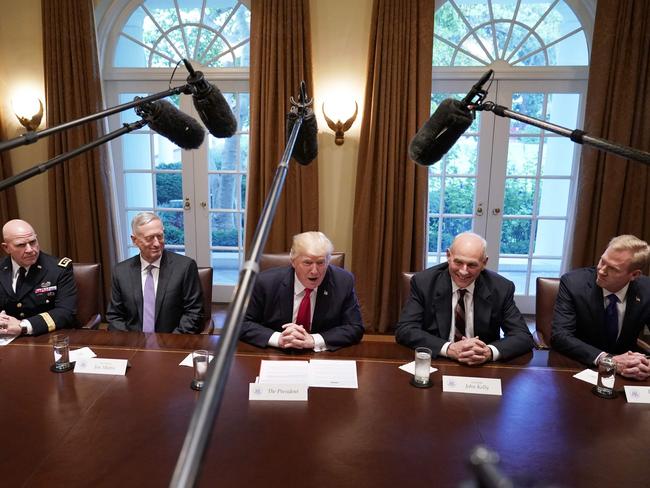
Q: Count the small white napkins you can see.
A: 4